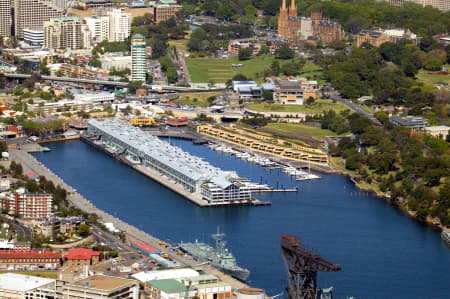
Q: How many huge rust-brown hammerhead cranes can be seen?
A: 1